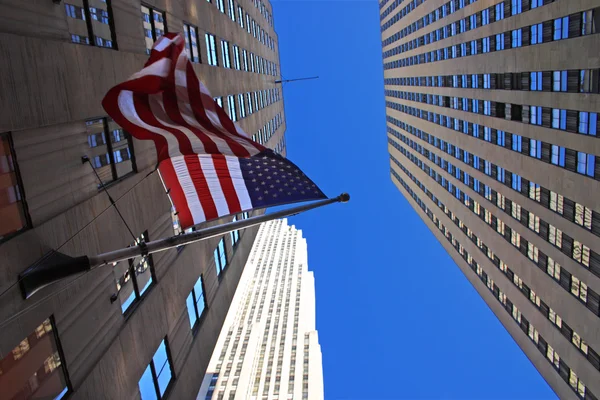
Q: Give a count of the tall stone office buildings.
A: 3